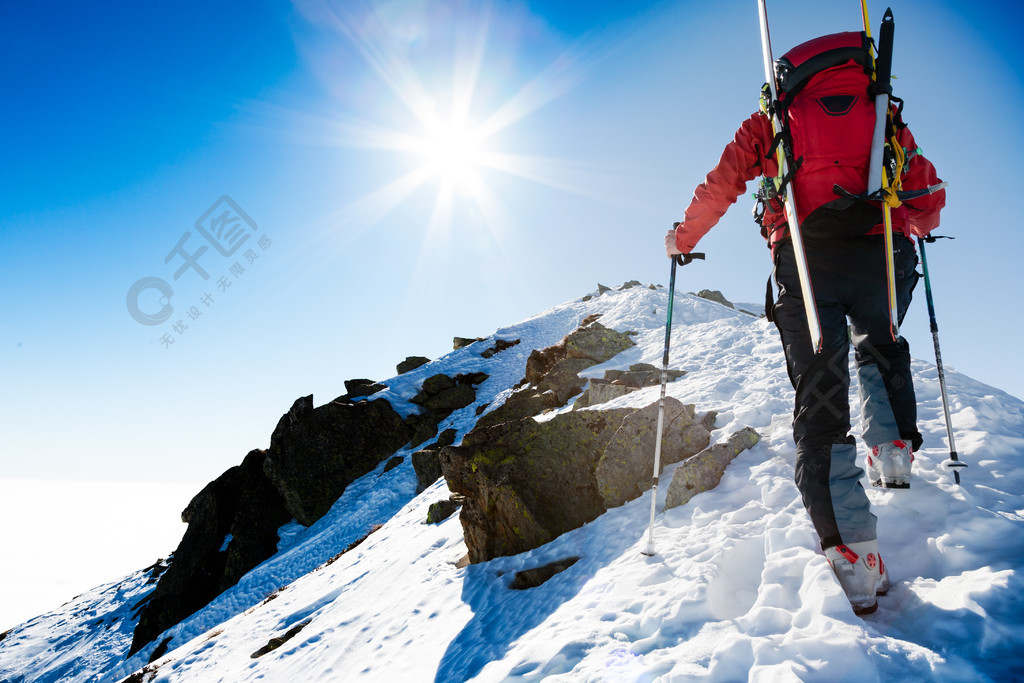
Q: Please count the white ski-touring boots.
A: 2